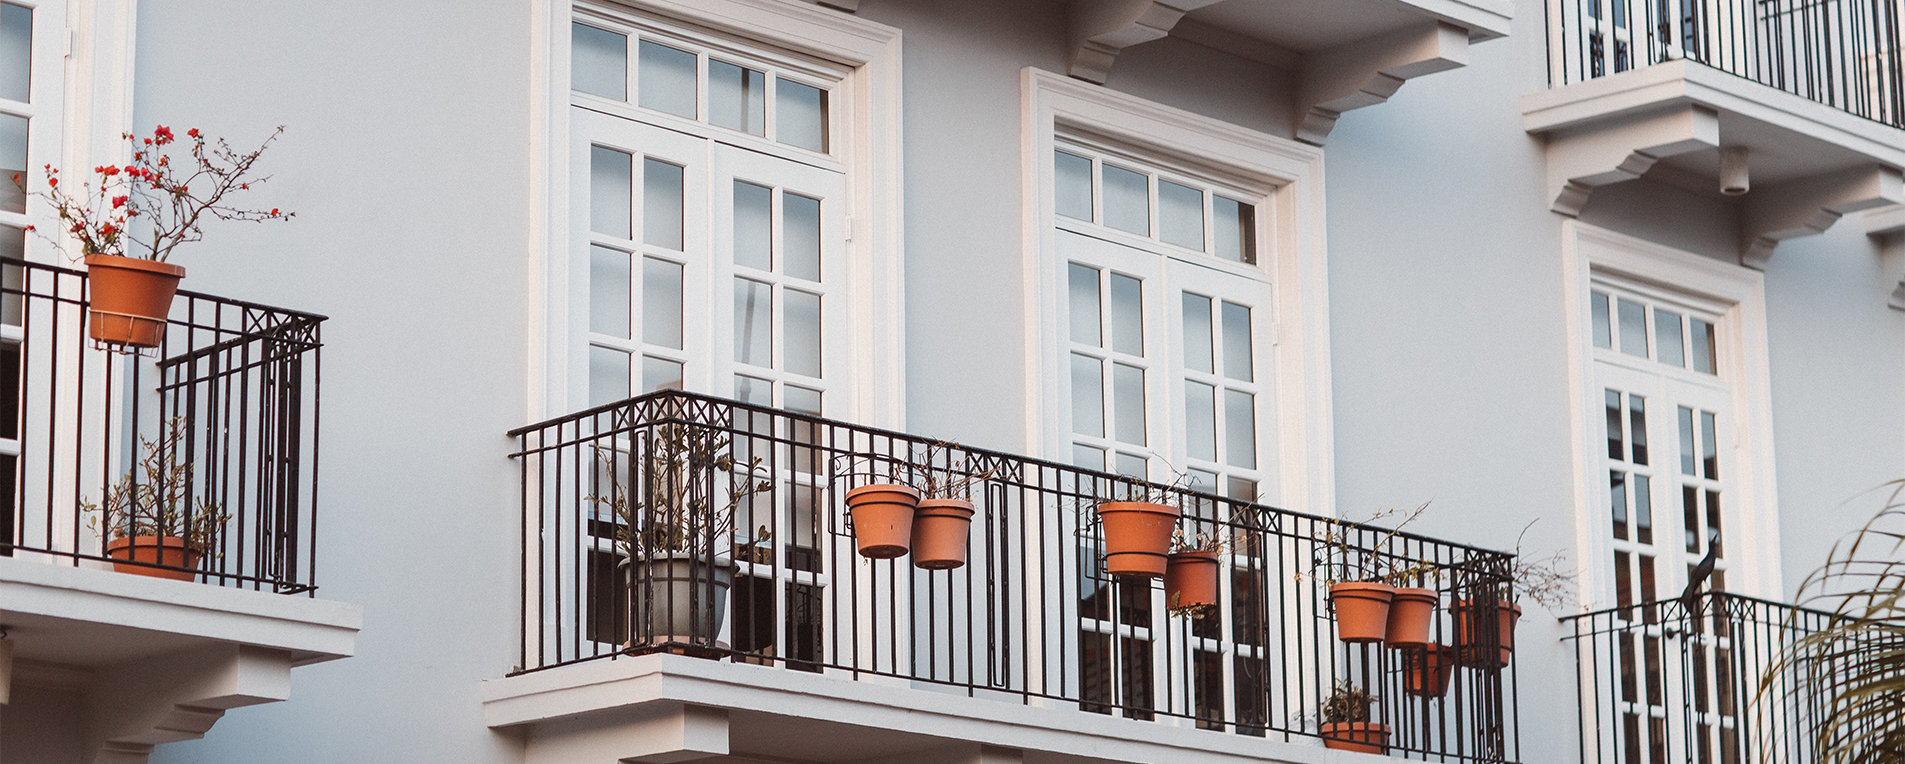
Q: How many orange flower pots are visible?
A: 11